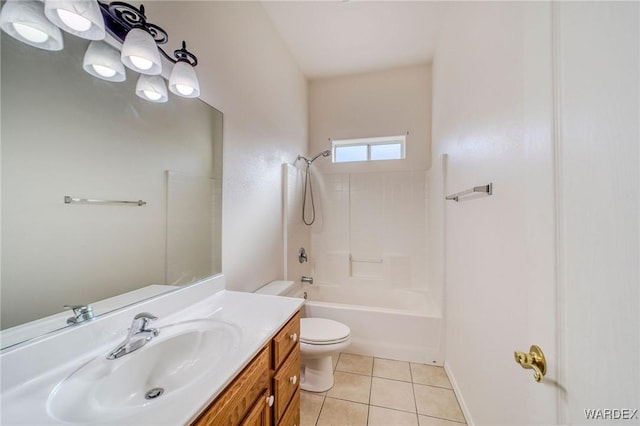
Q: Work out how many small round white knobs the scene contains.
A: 3